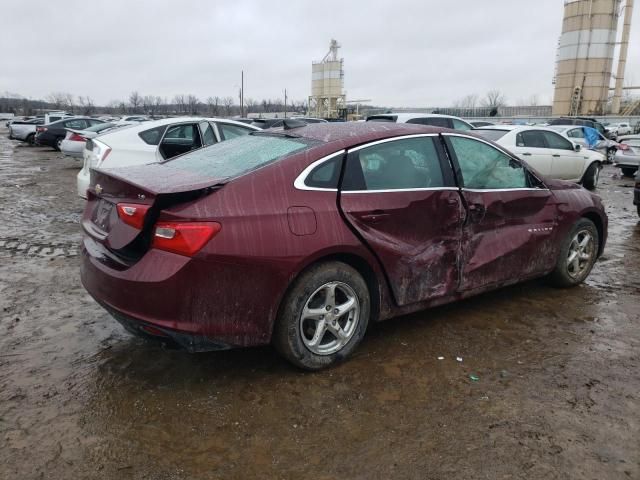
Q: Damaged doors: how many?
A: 2